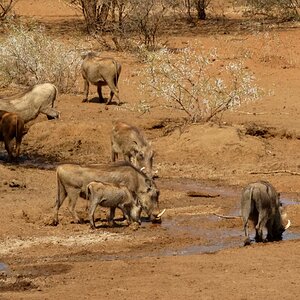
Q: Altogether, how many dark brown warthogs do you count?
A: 1